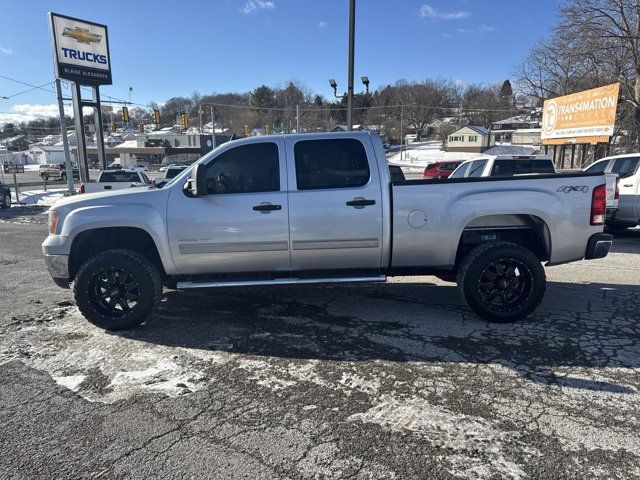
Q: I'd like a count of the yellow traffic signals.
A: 7